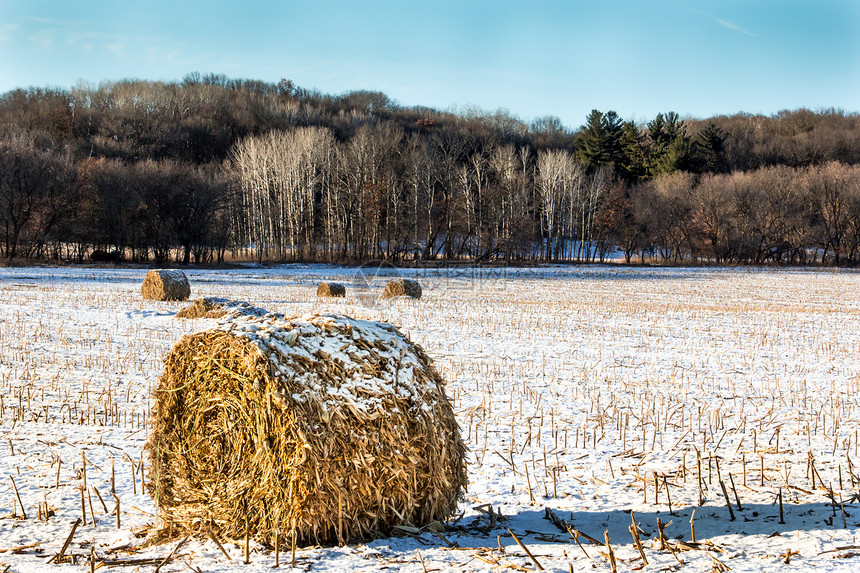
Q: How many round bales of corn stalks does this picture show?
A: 5